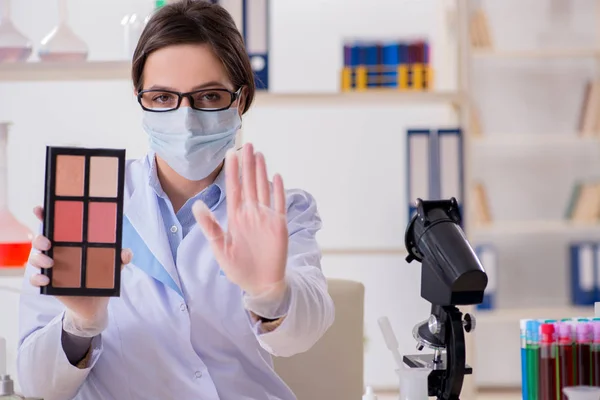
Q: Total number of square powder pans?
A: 6